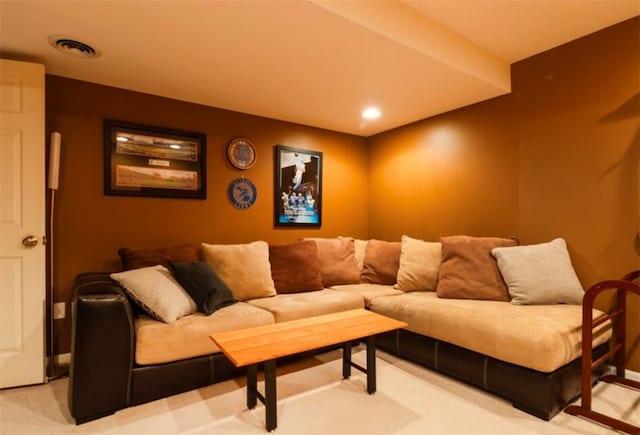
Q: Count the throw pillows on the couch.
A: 11